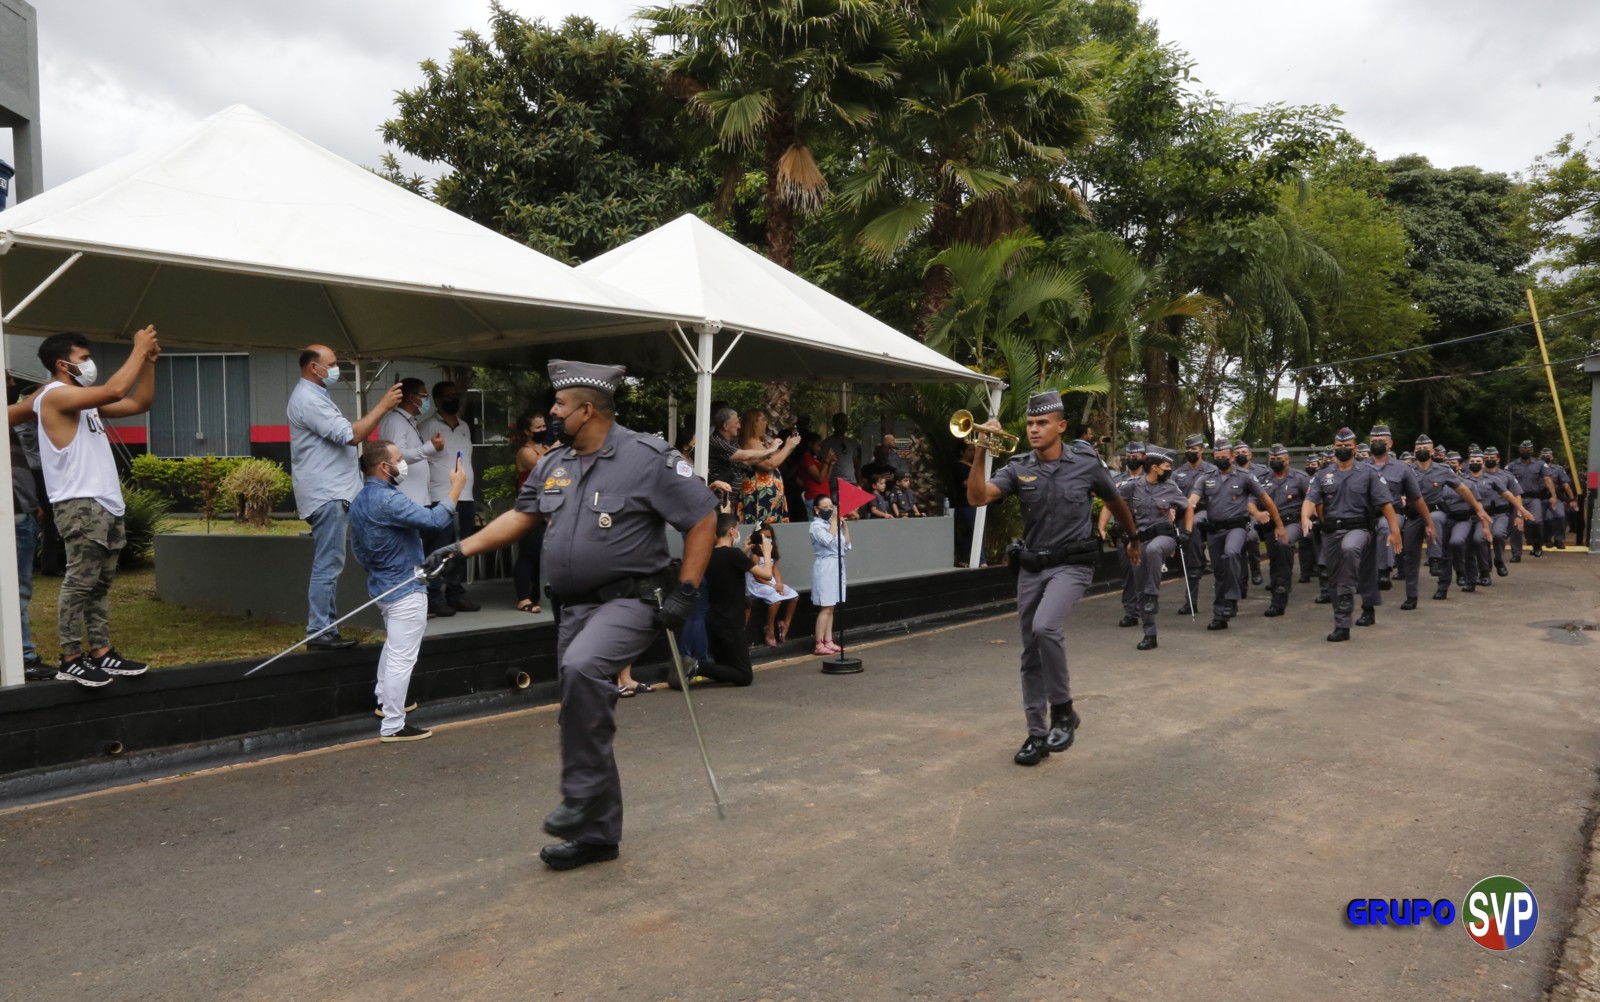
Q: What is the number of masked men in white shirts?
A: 3